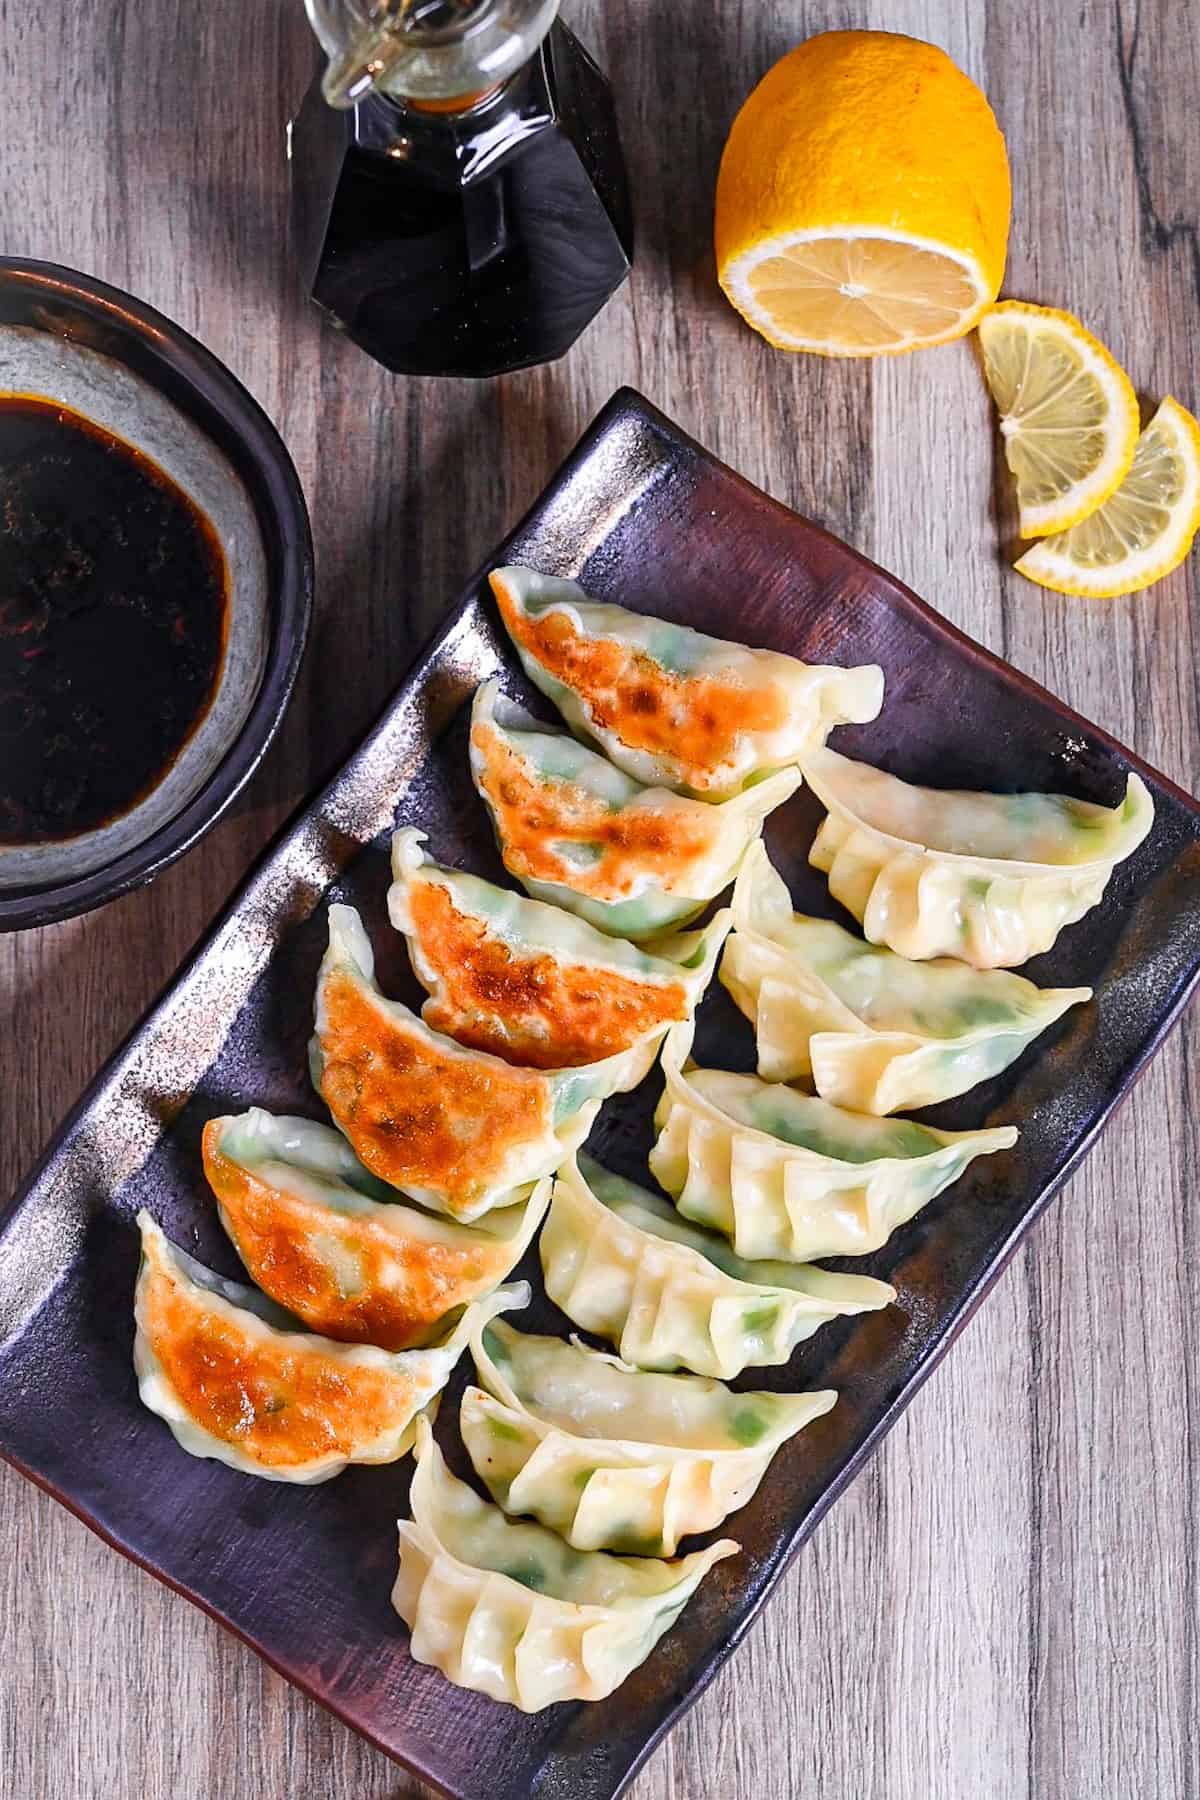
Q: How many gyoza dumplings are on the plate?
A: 12